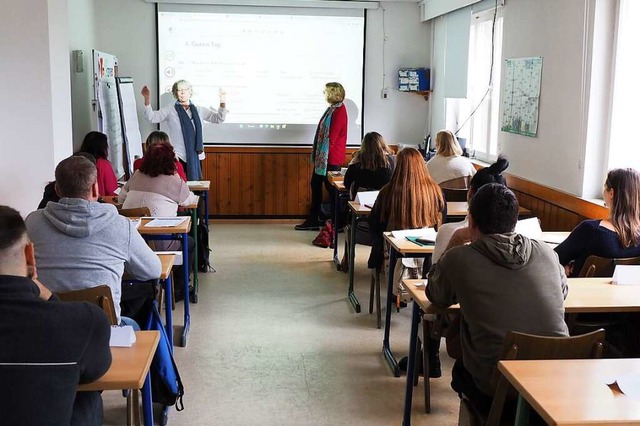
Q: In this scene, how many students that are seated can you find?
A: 12